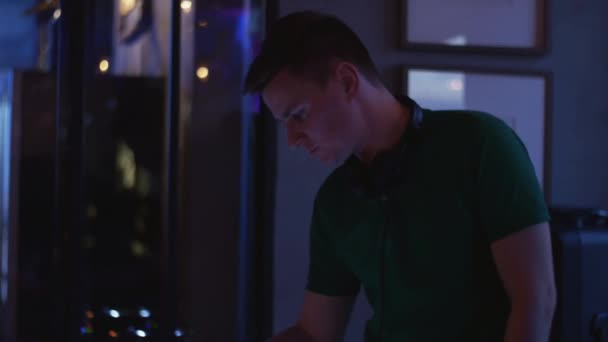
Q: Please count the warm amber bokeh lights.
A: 3